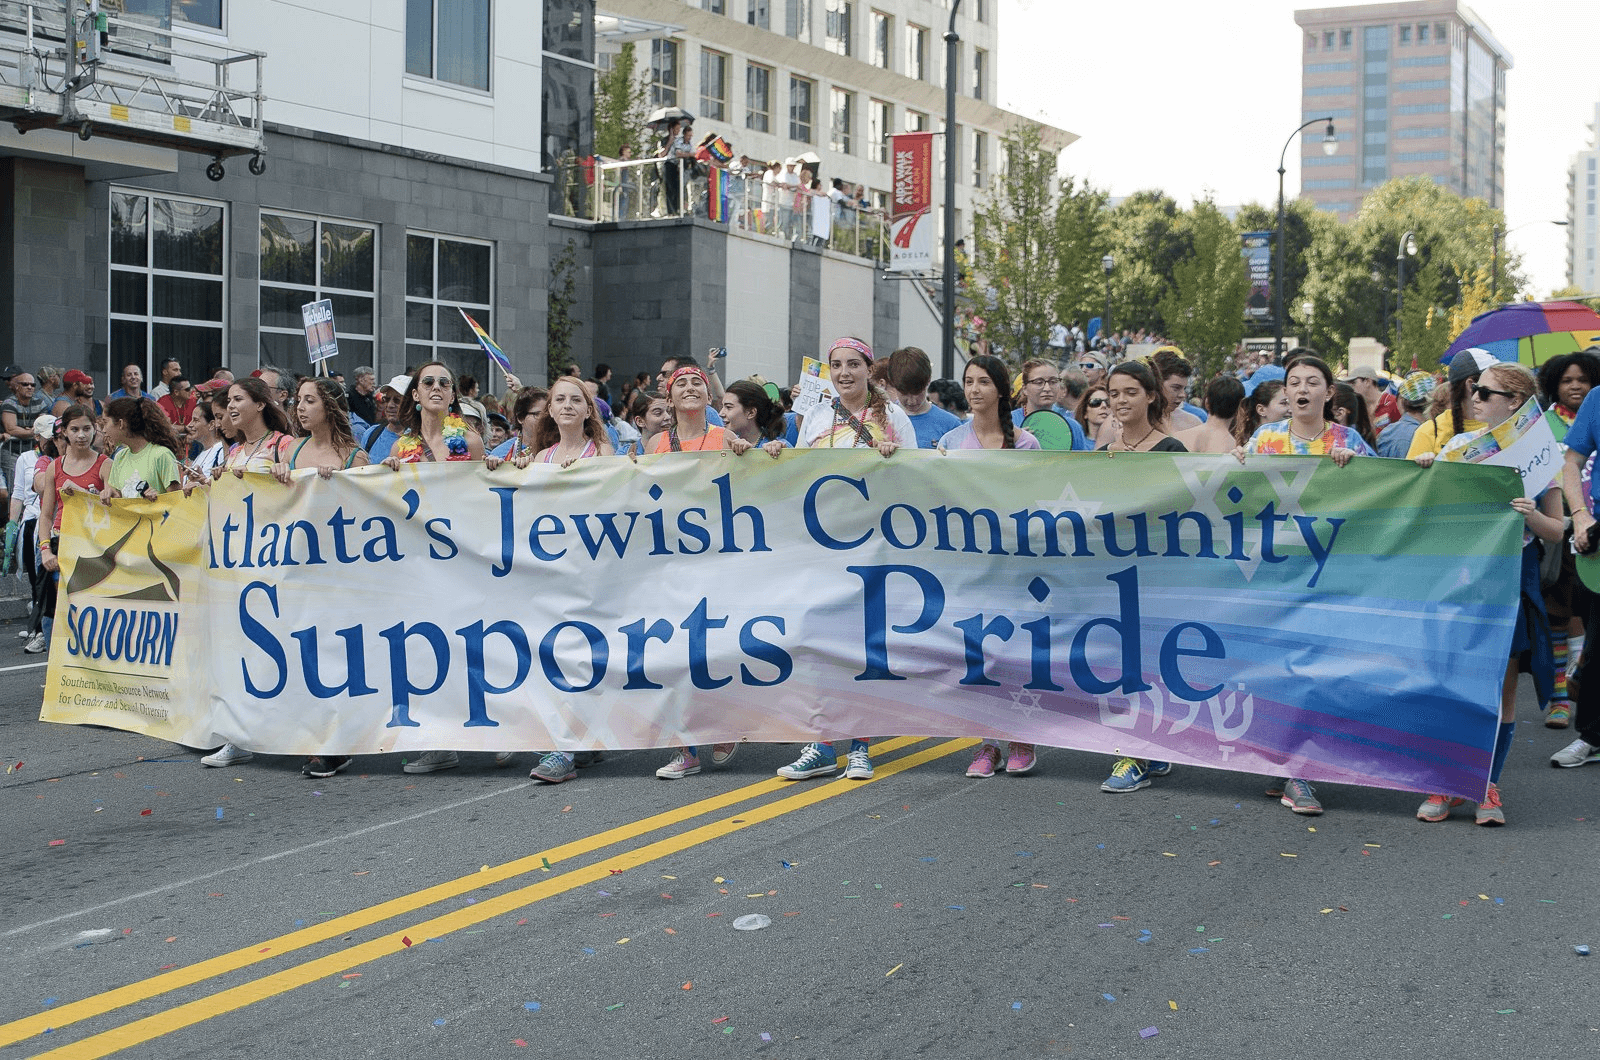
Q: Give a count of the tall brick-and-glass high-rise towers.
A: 1